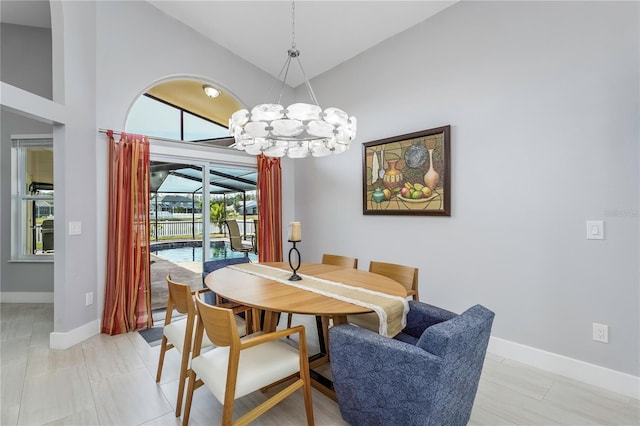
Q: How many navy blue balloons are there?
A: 0